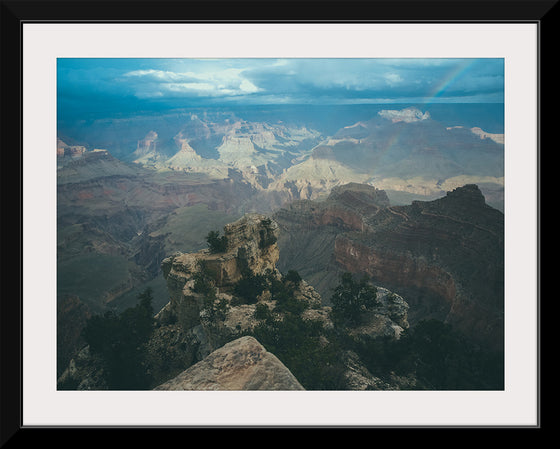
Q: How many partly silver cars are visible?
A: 0